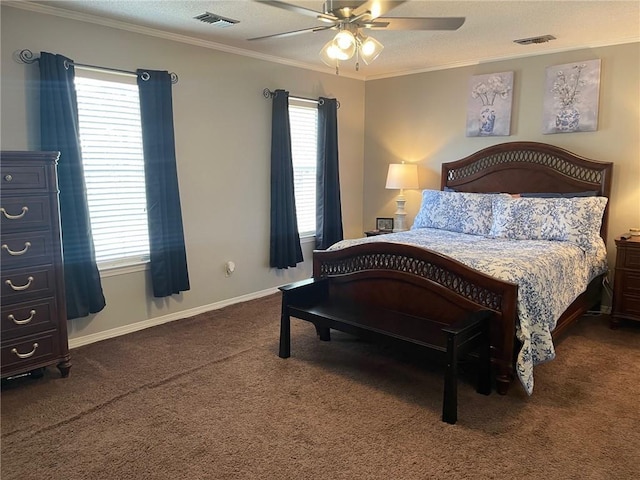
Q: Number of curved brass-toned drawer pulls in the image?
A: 5